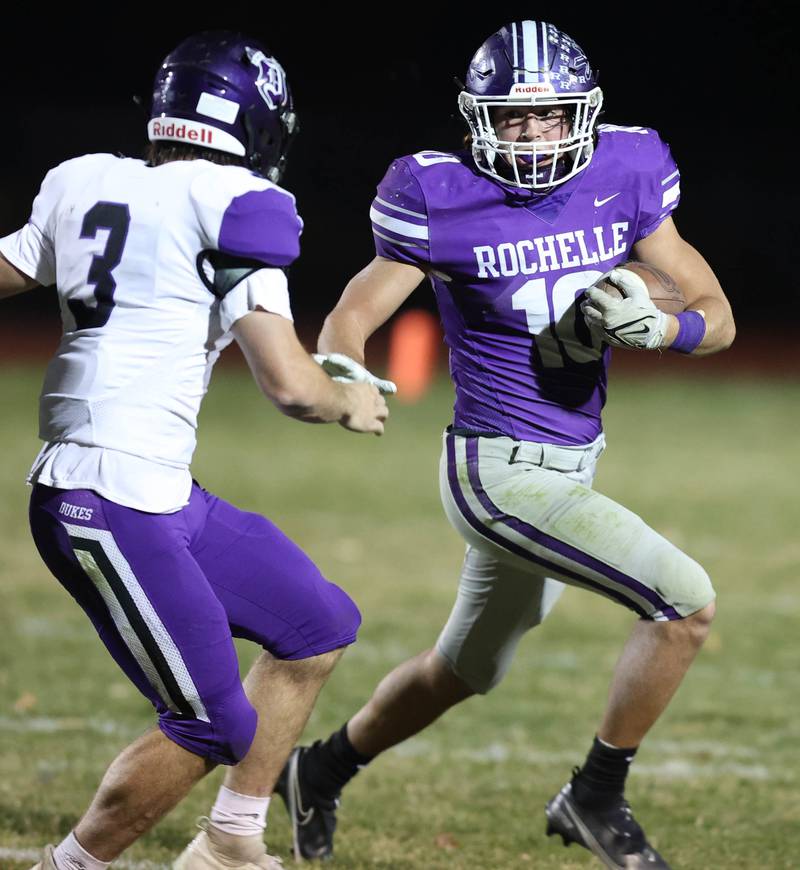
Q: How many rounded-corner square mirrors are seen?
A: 0